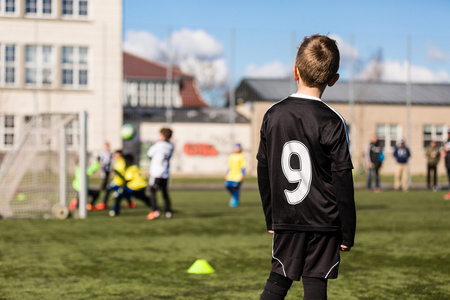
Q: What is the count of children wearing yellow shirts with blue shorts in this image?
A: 3